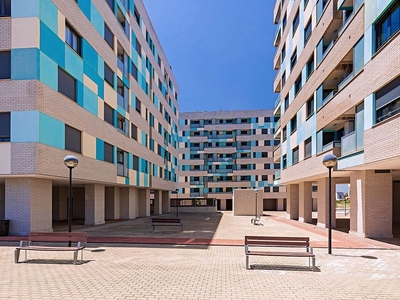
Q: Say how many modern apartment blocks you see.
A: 3